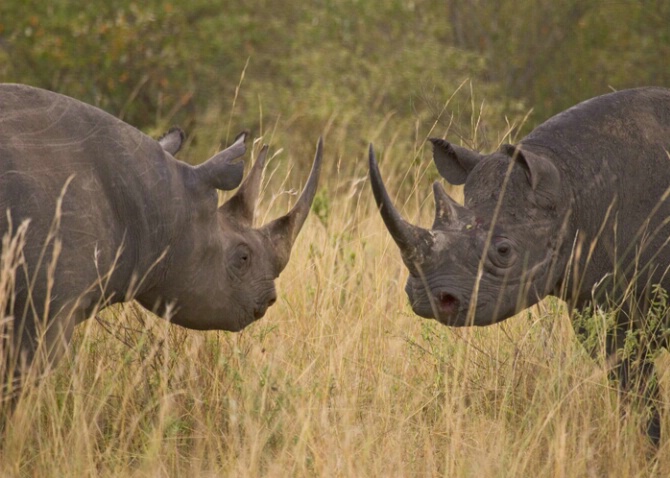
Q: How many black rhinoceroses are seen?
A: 2